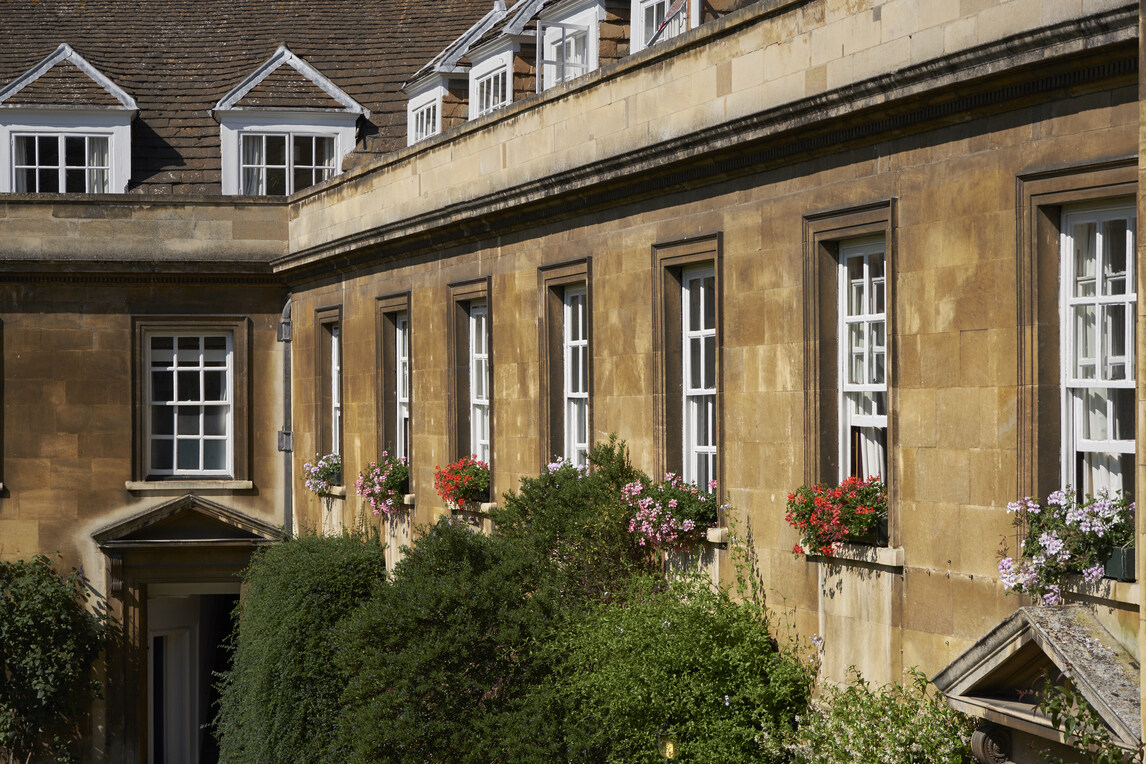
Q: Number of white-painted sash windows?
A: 8